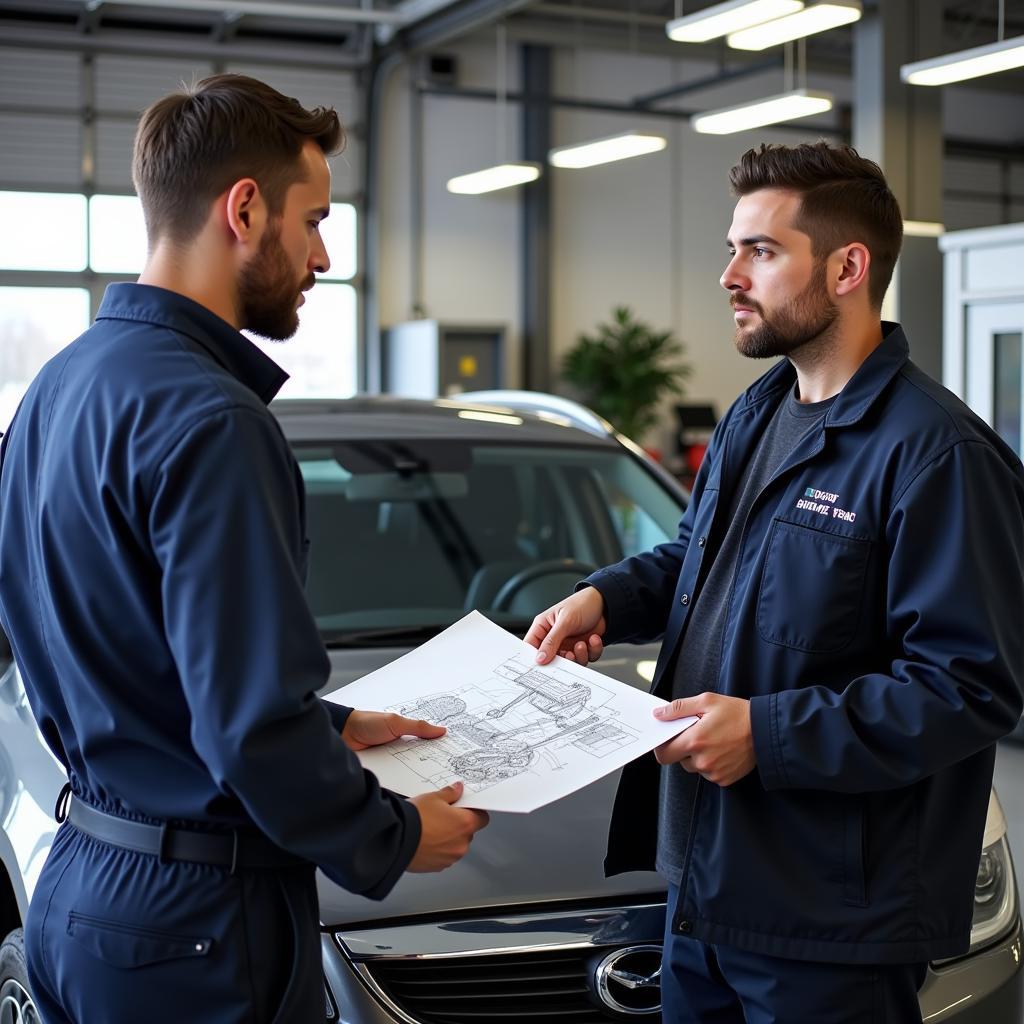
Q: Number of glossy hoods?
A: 1